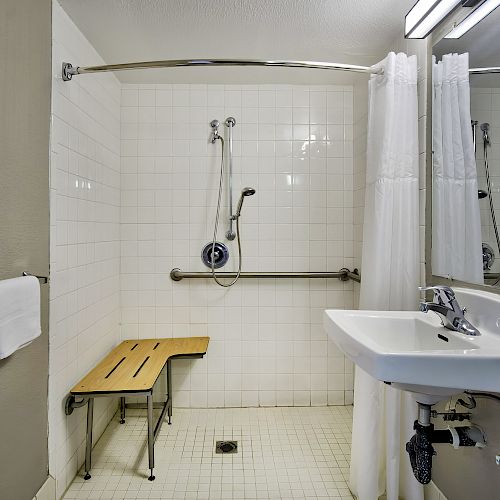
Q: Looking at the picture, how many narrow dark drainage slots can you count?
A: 4